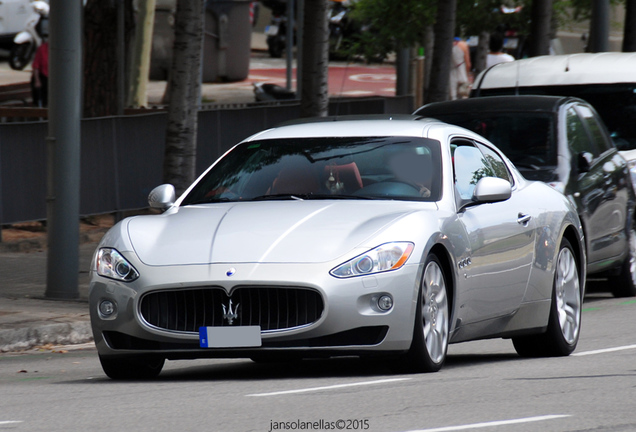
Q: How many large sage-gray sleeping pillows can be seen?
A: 0